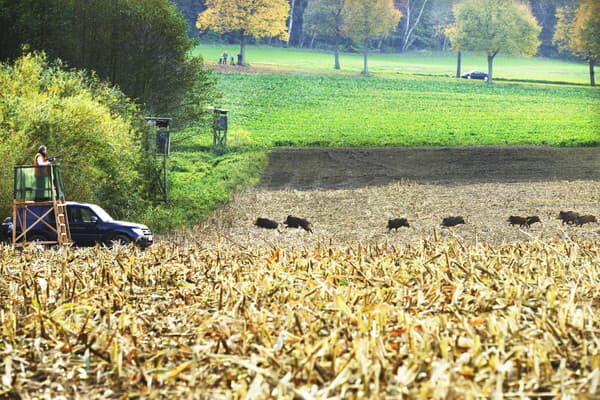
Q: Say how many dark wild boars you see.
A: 8